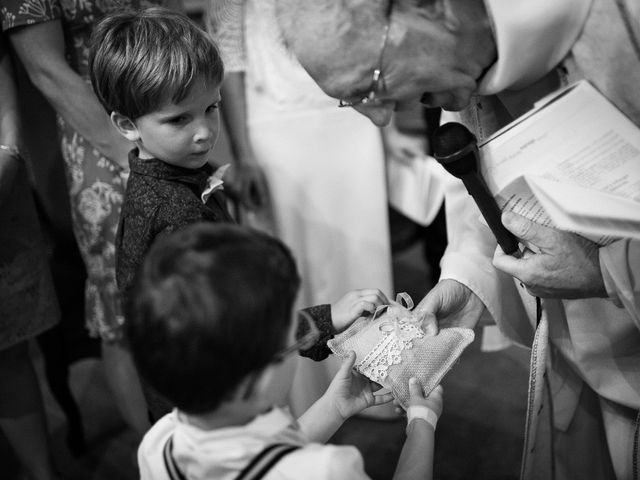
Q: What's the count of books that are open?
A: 1